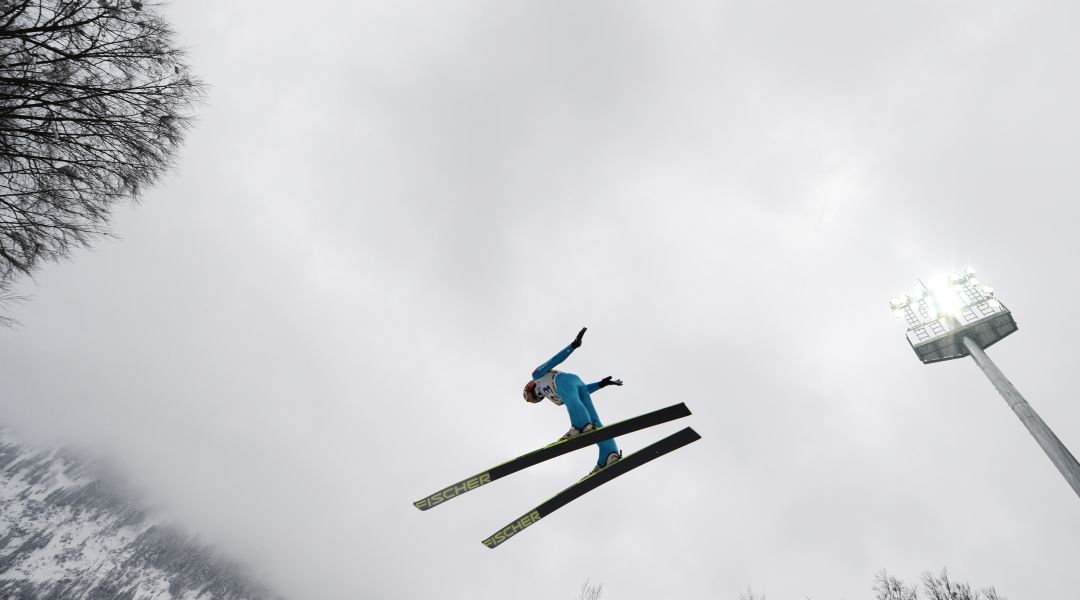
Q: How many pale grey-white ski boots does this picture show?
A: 2